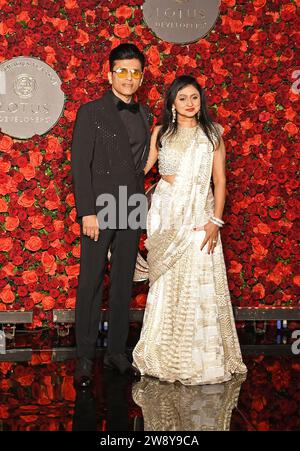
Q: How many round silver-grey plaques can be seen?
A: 2